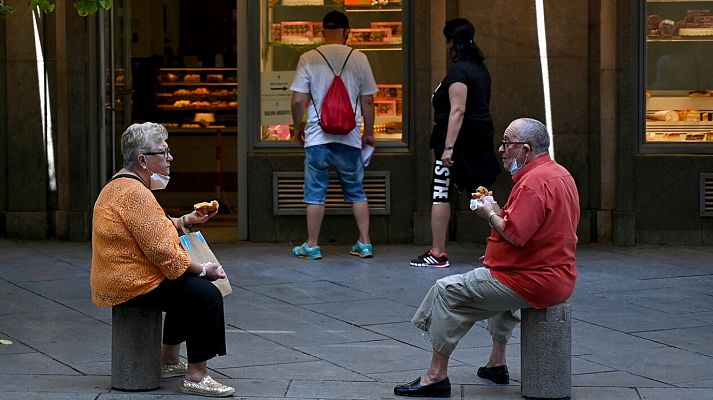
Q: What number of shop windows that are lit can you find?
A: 2